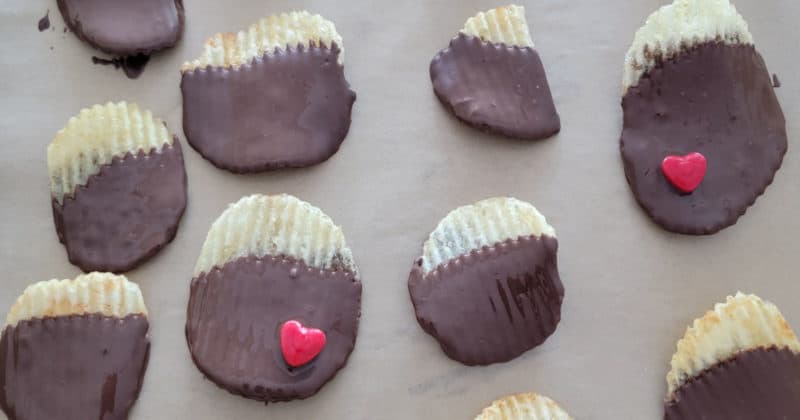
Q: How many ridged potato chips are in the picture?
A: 10